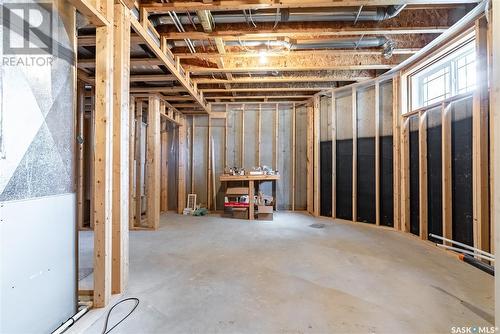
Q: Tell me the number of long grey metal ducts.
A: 2